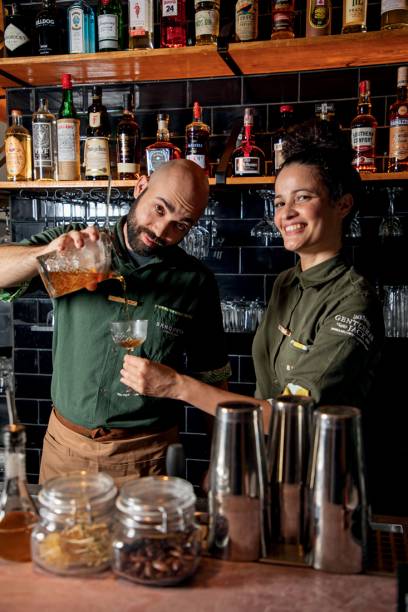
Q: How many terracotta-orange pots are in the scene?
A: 0